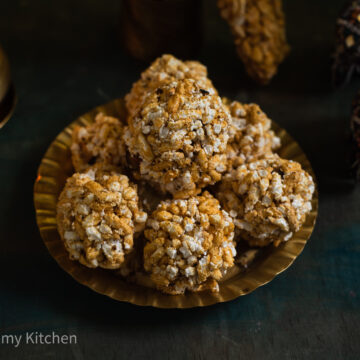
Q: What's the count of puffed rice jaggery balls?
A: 7